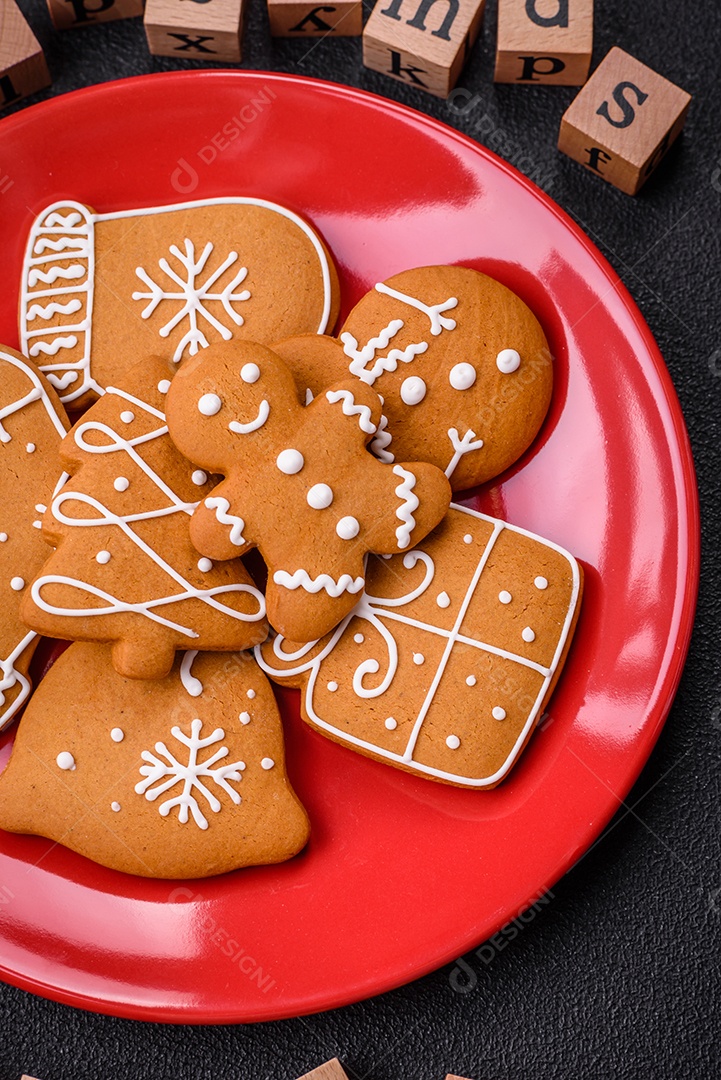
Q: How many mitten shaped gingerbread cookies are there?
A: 1